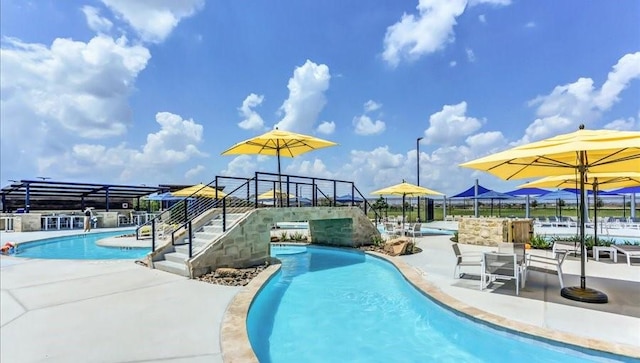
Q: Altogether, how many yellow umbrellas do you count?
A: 6